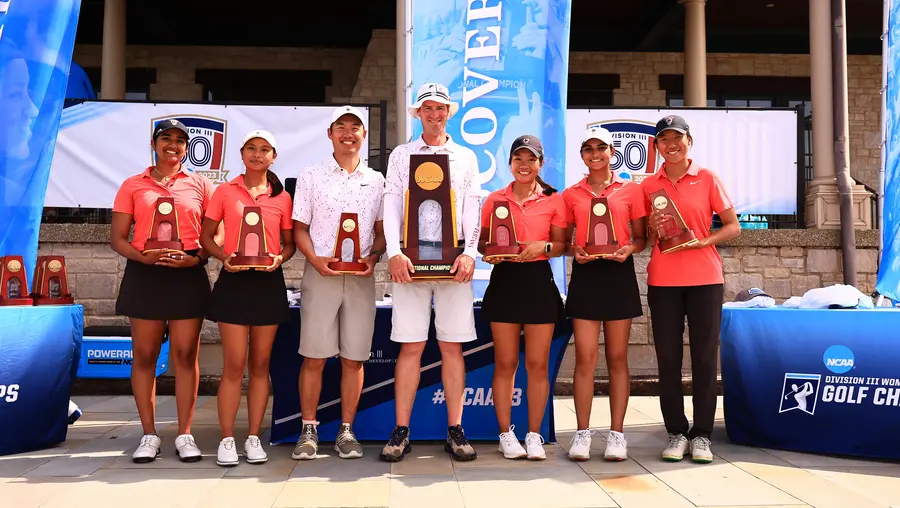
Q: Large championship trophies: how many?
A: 1